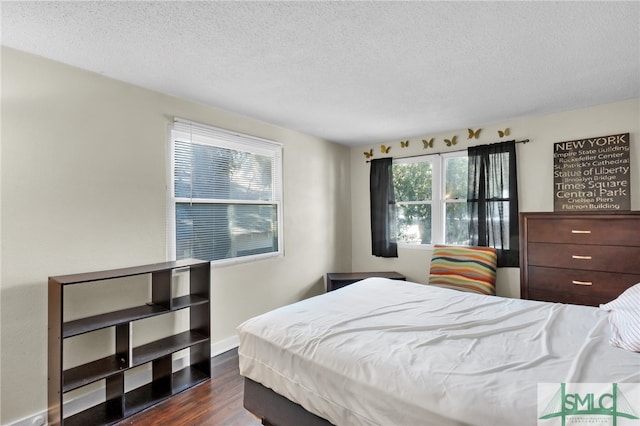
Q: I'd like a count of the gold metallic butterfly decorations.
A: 7